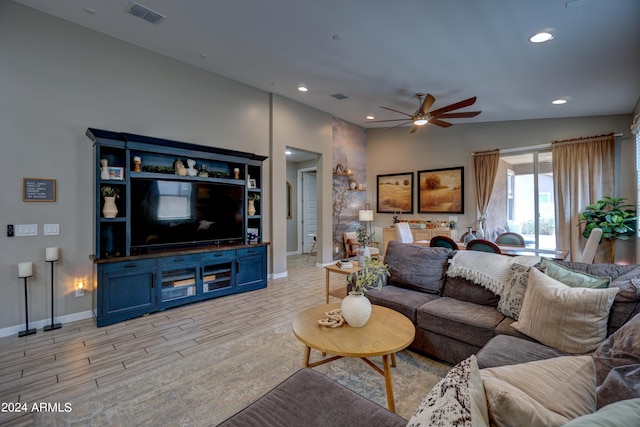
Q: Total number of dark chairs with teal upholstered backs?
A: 4